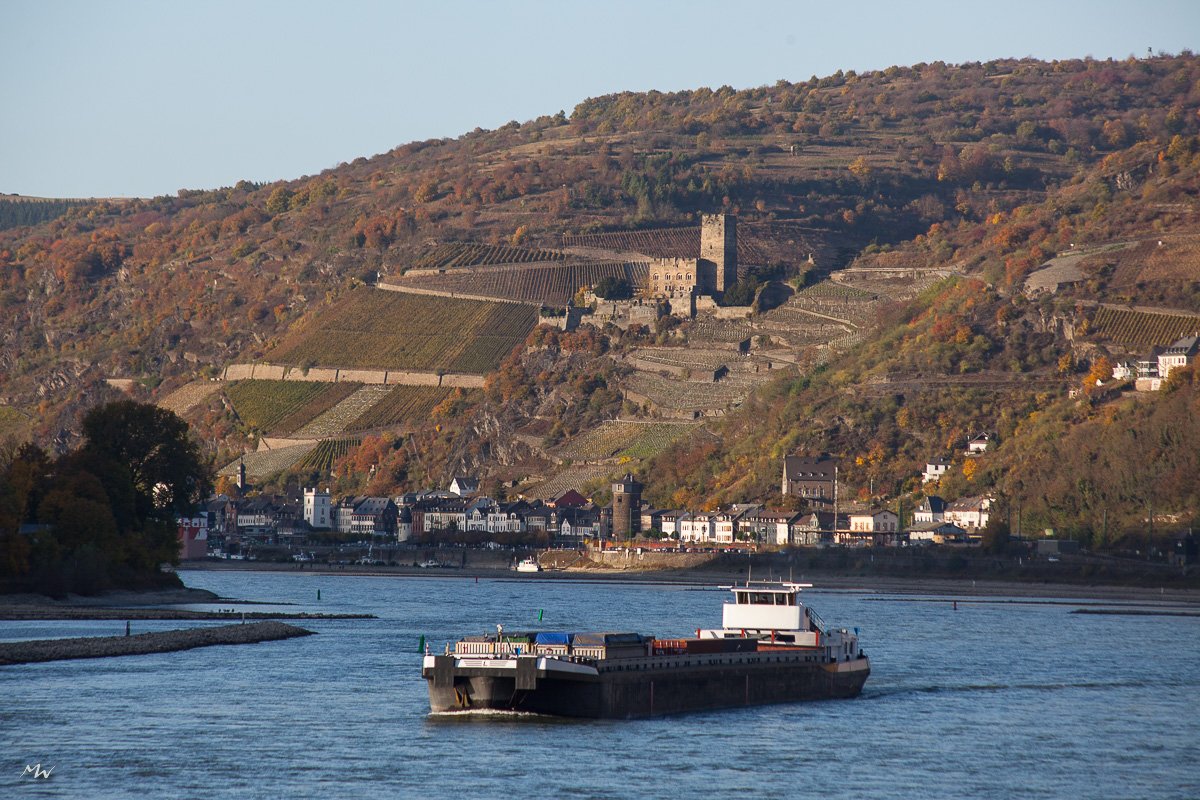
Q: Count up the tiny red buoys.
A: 2